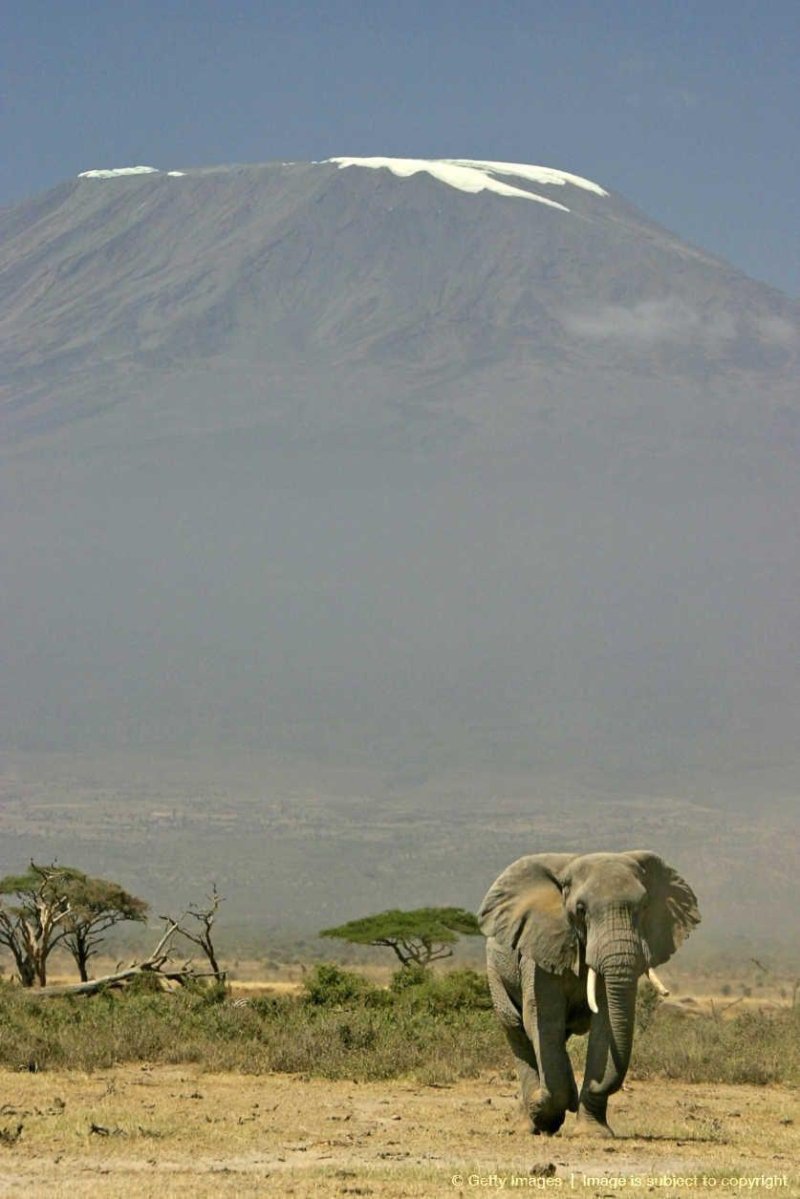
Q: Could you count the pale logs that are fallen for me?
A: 1